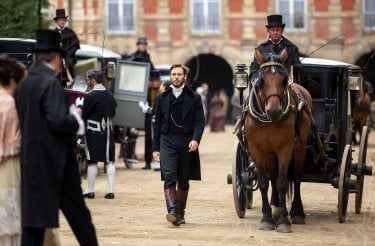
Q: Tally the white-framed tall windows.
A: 4